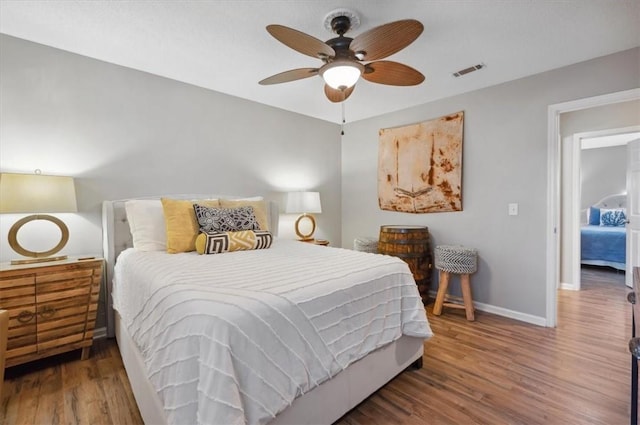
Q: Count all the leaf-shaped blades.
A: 5